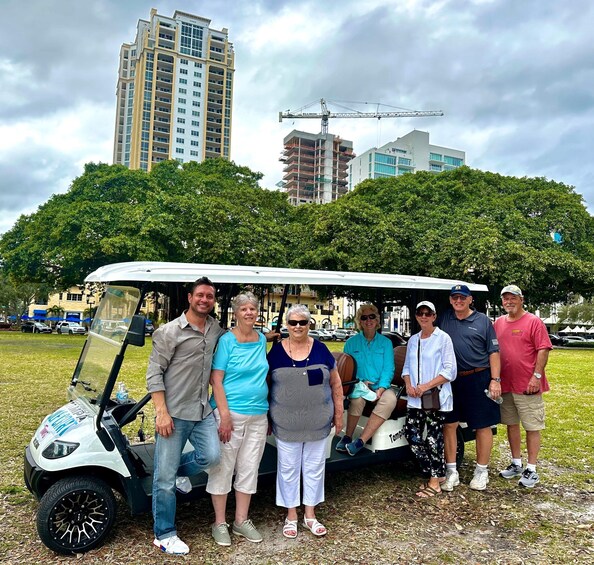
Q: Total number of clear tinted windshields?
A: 1